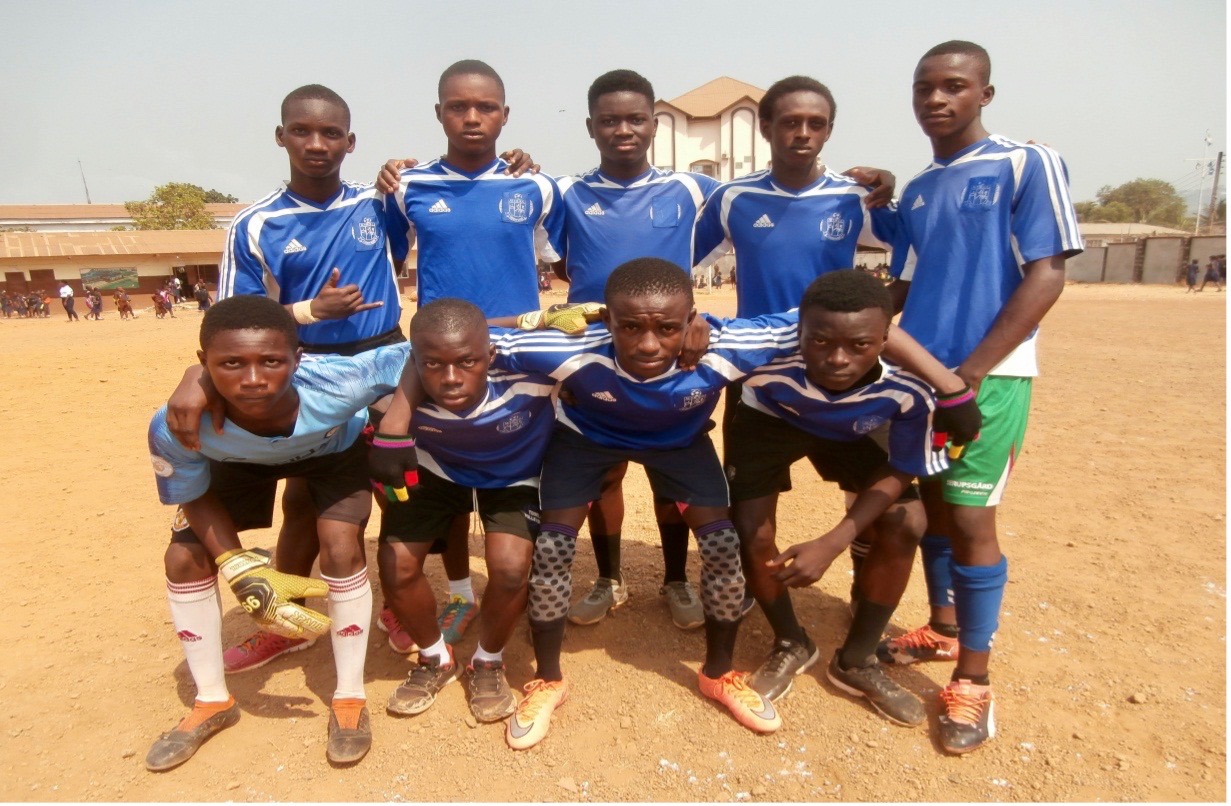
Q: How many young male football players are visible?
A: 9